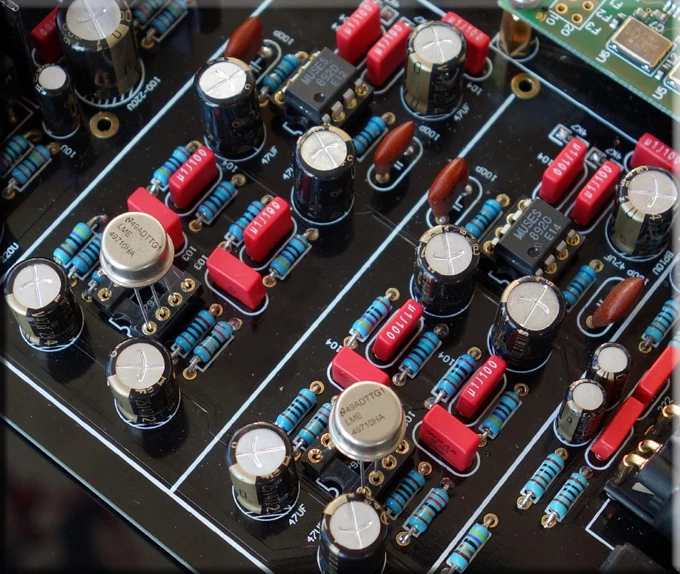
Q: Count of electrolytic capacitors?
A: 14